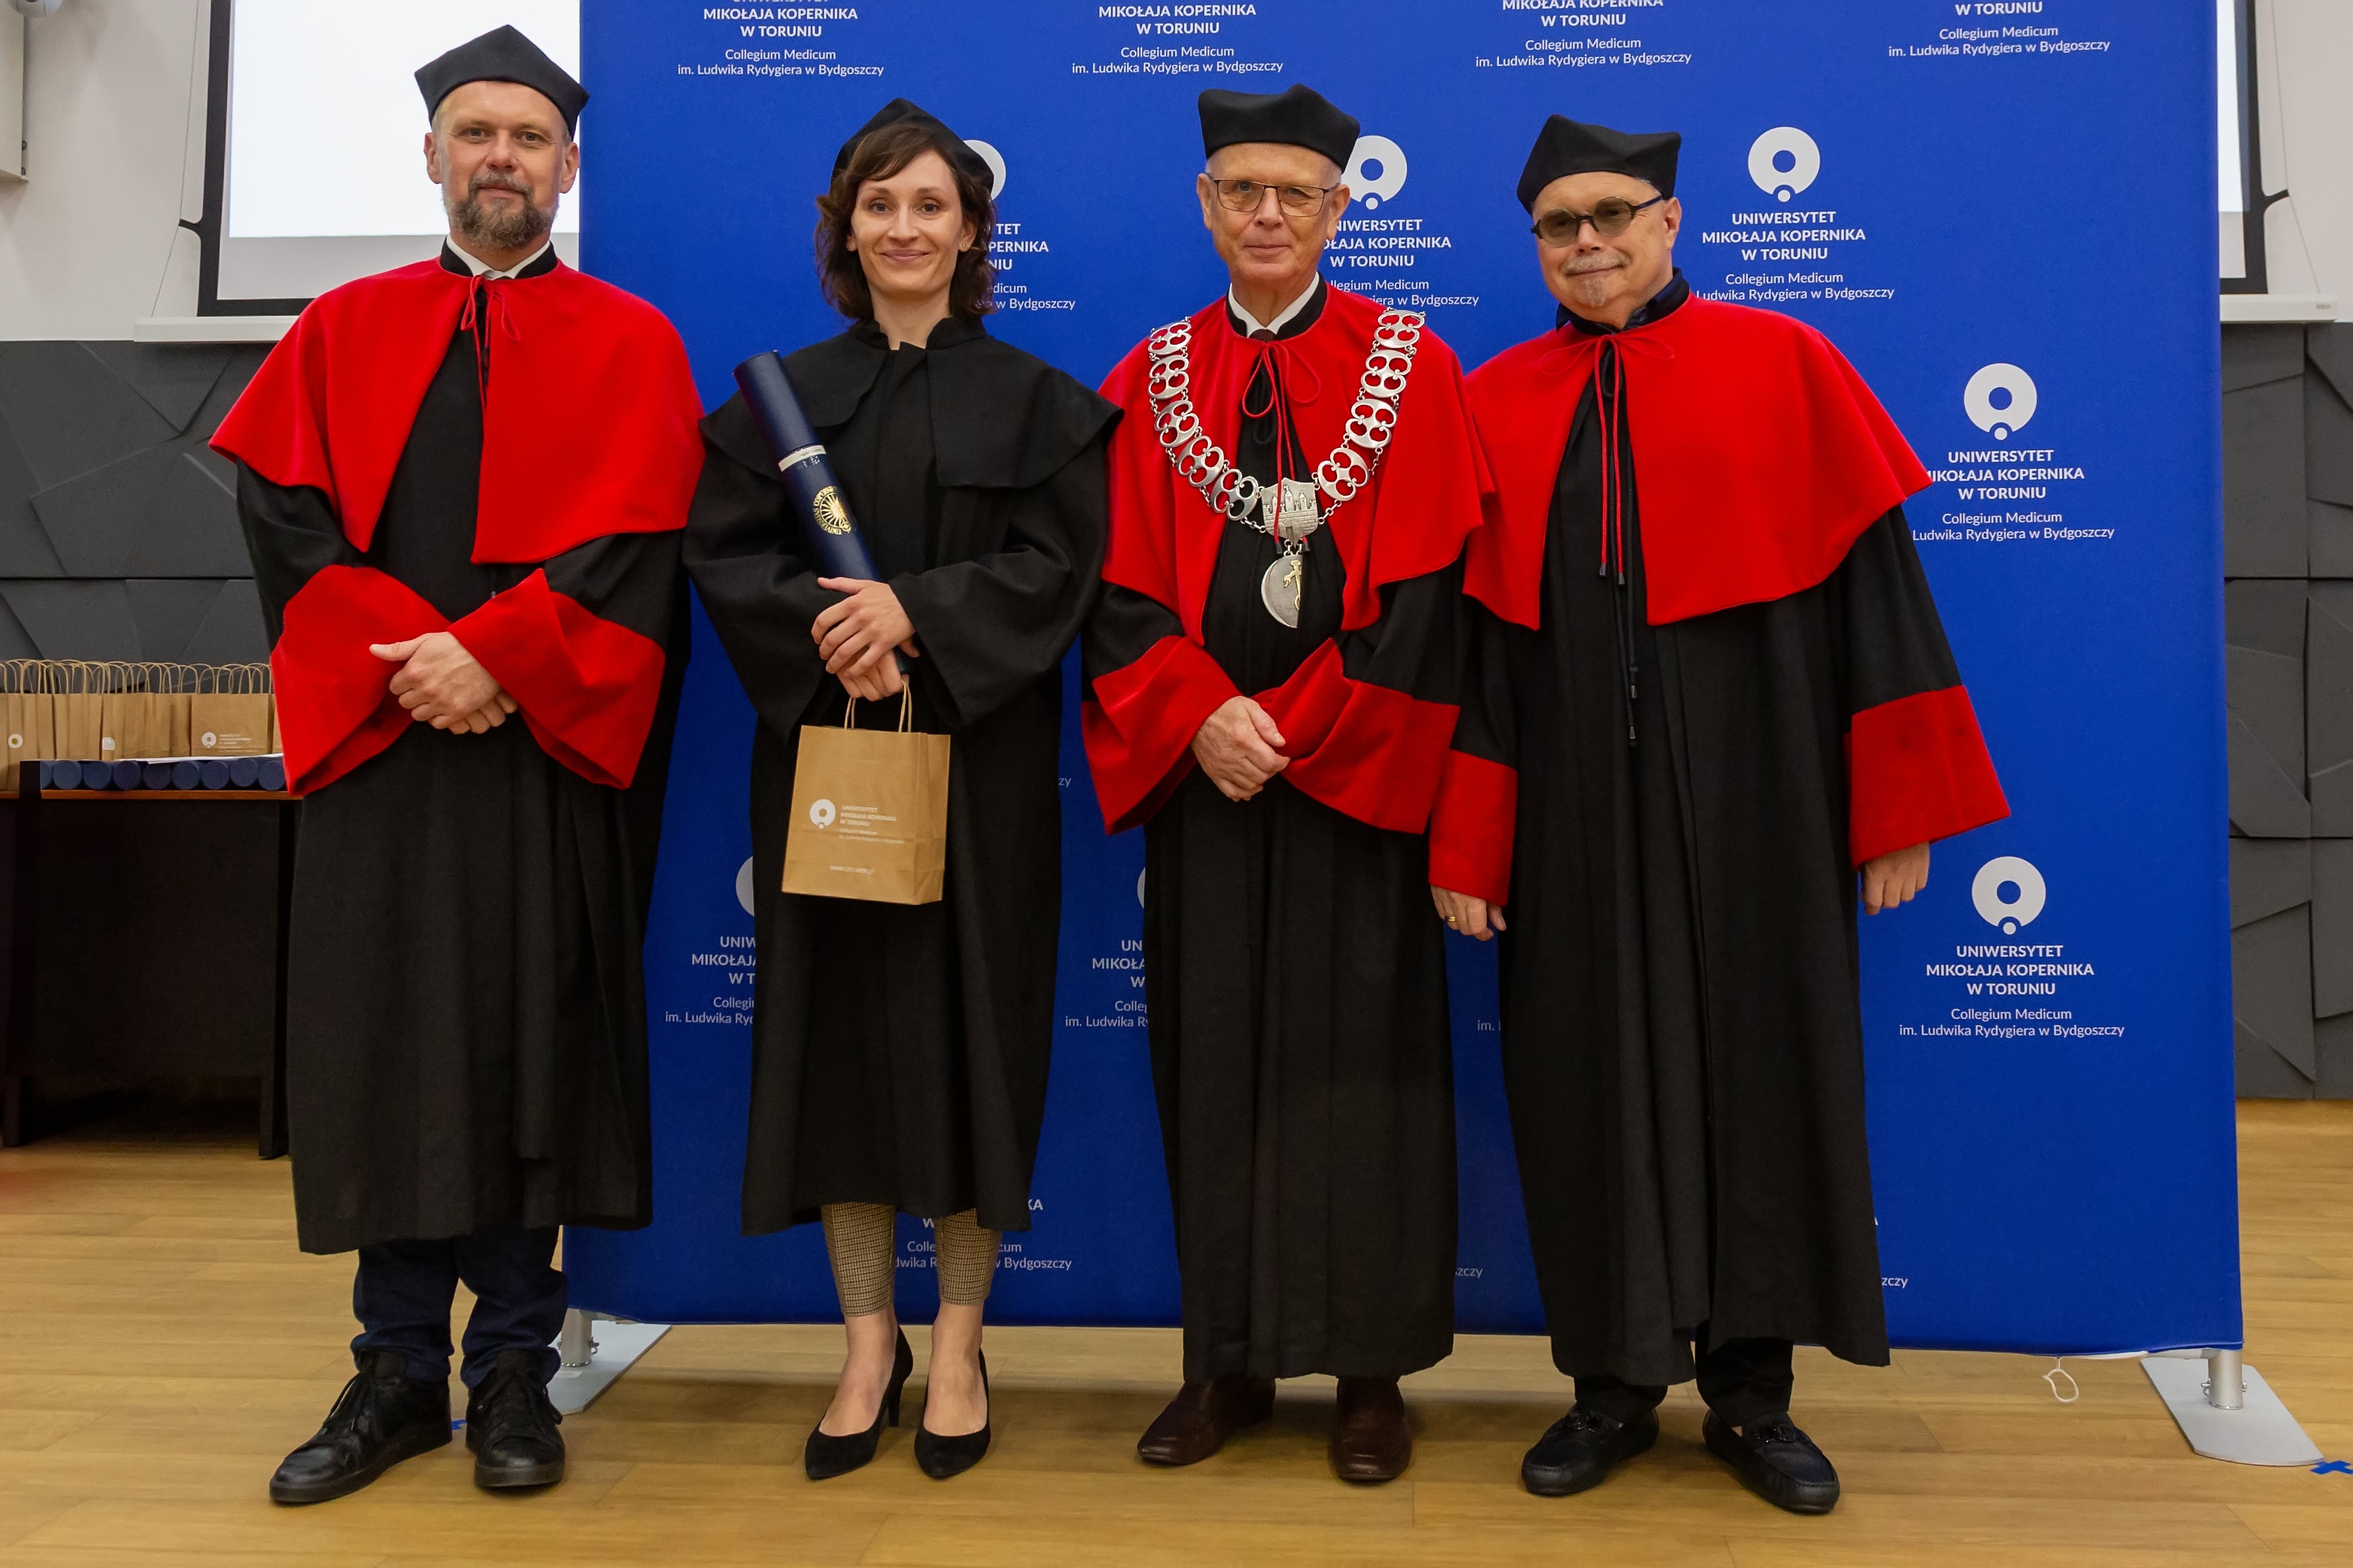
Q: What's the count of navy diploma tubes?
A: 10